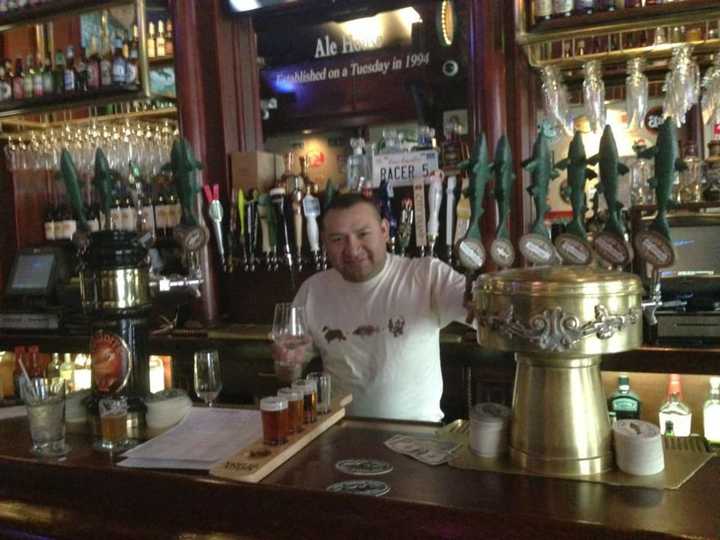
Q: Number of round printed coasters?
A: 2